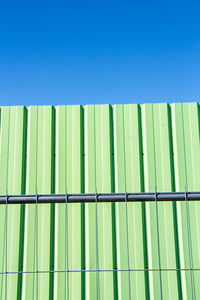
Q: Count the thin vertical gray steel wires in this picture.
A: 7